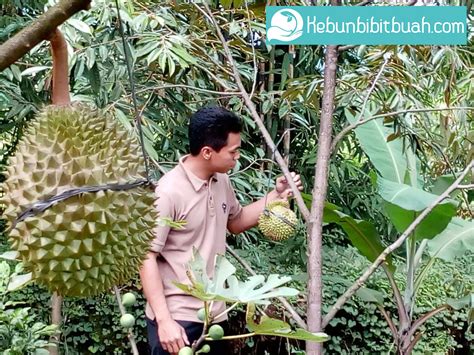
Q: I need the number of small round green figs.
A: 6